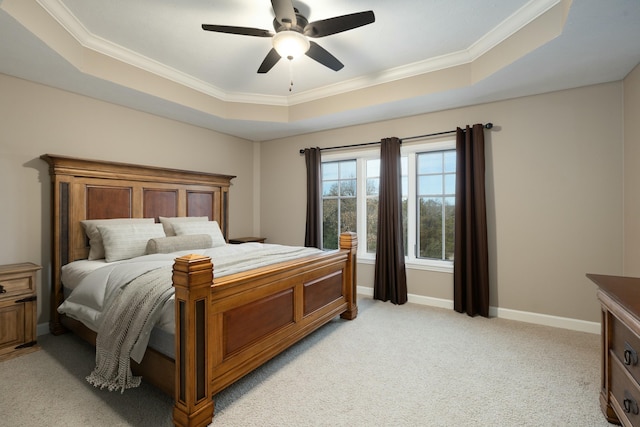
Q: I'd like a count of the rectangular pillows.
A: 4